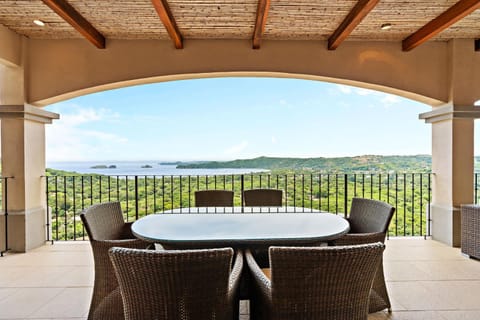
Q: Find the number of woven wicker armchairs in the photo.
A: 6